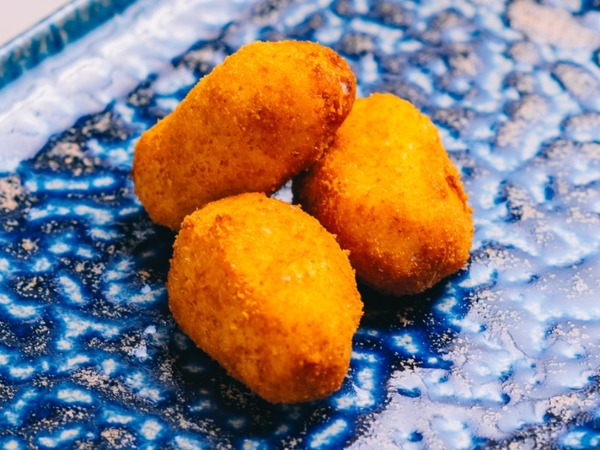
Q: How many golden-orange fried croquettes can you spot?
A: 3